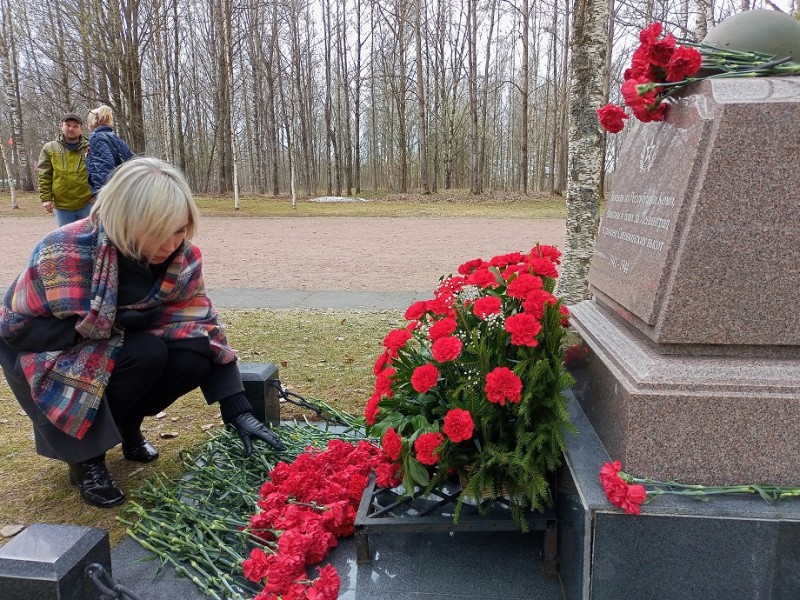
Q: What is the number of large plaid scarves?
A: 1